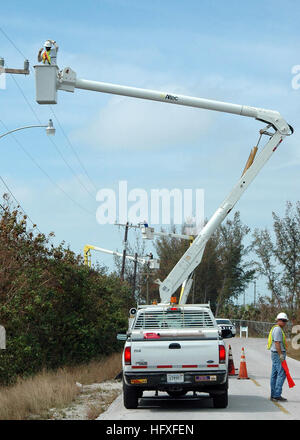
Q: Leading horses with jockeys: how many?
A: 0